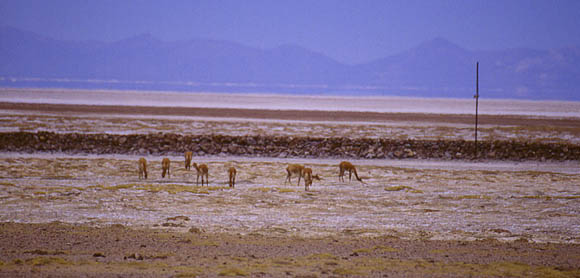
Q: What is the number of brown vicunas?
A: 8